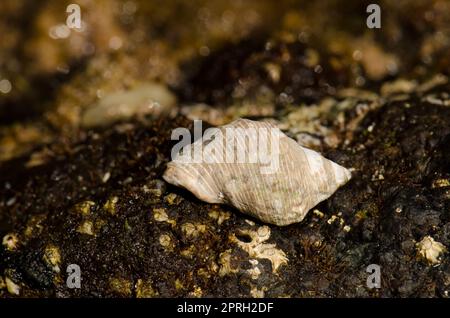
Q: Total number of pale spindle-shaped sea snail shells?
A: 1